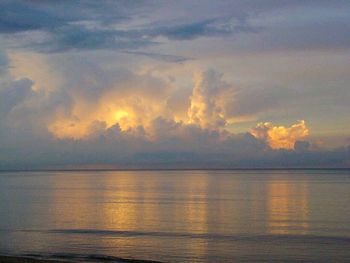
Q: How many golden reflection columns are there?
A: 3